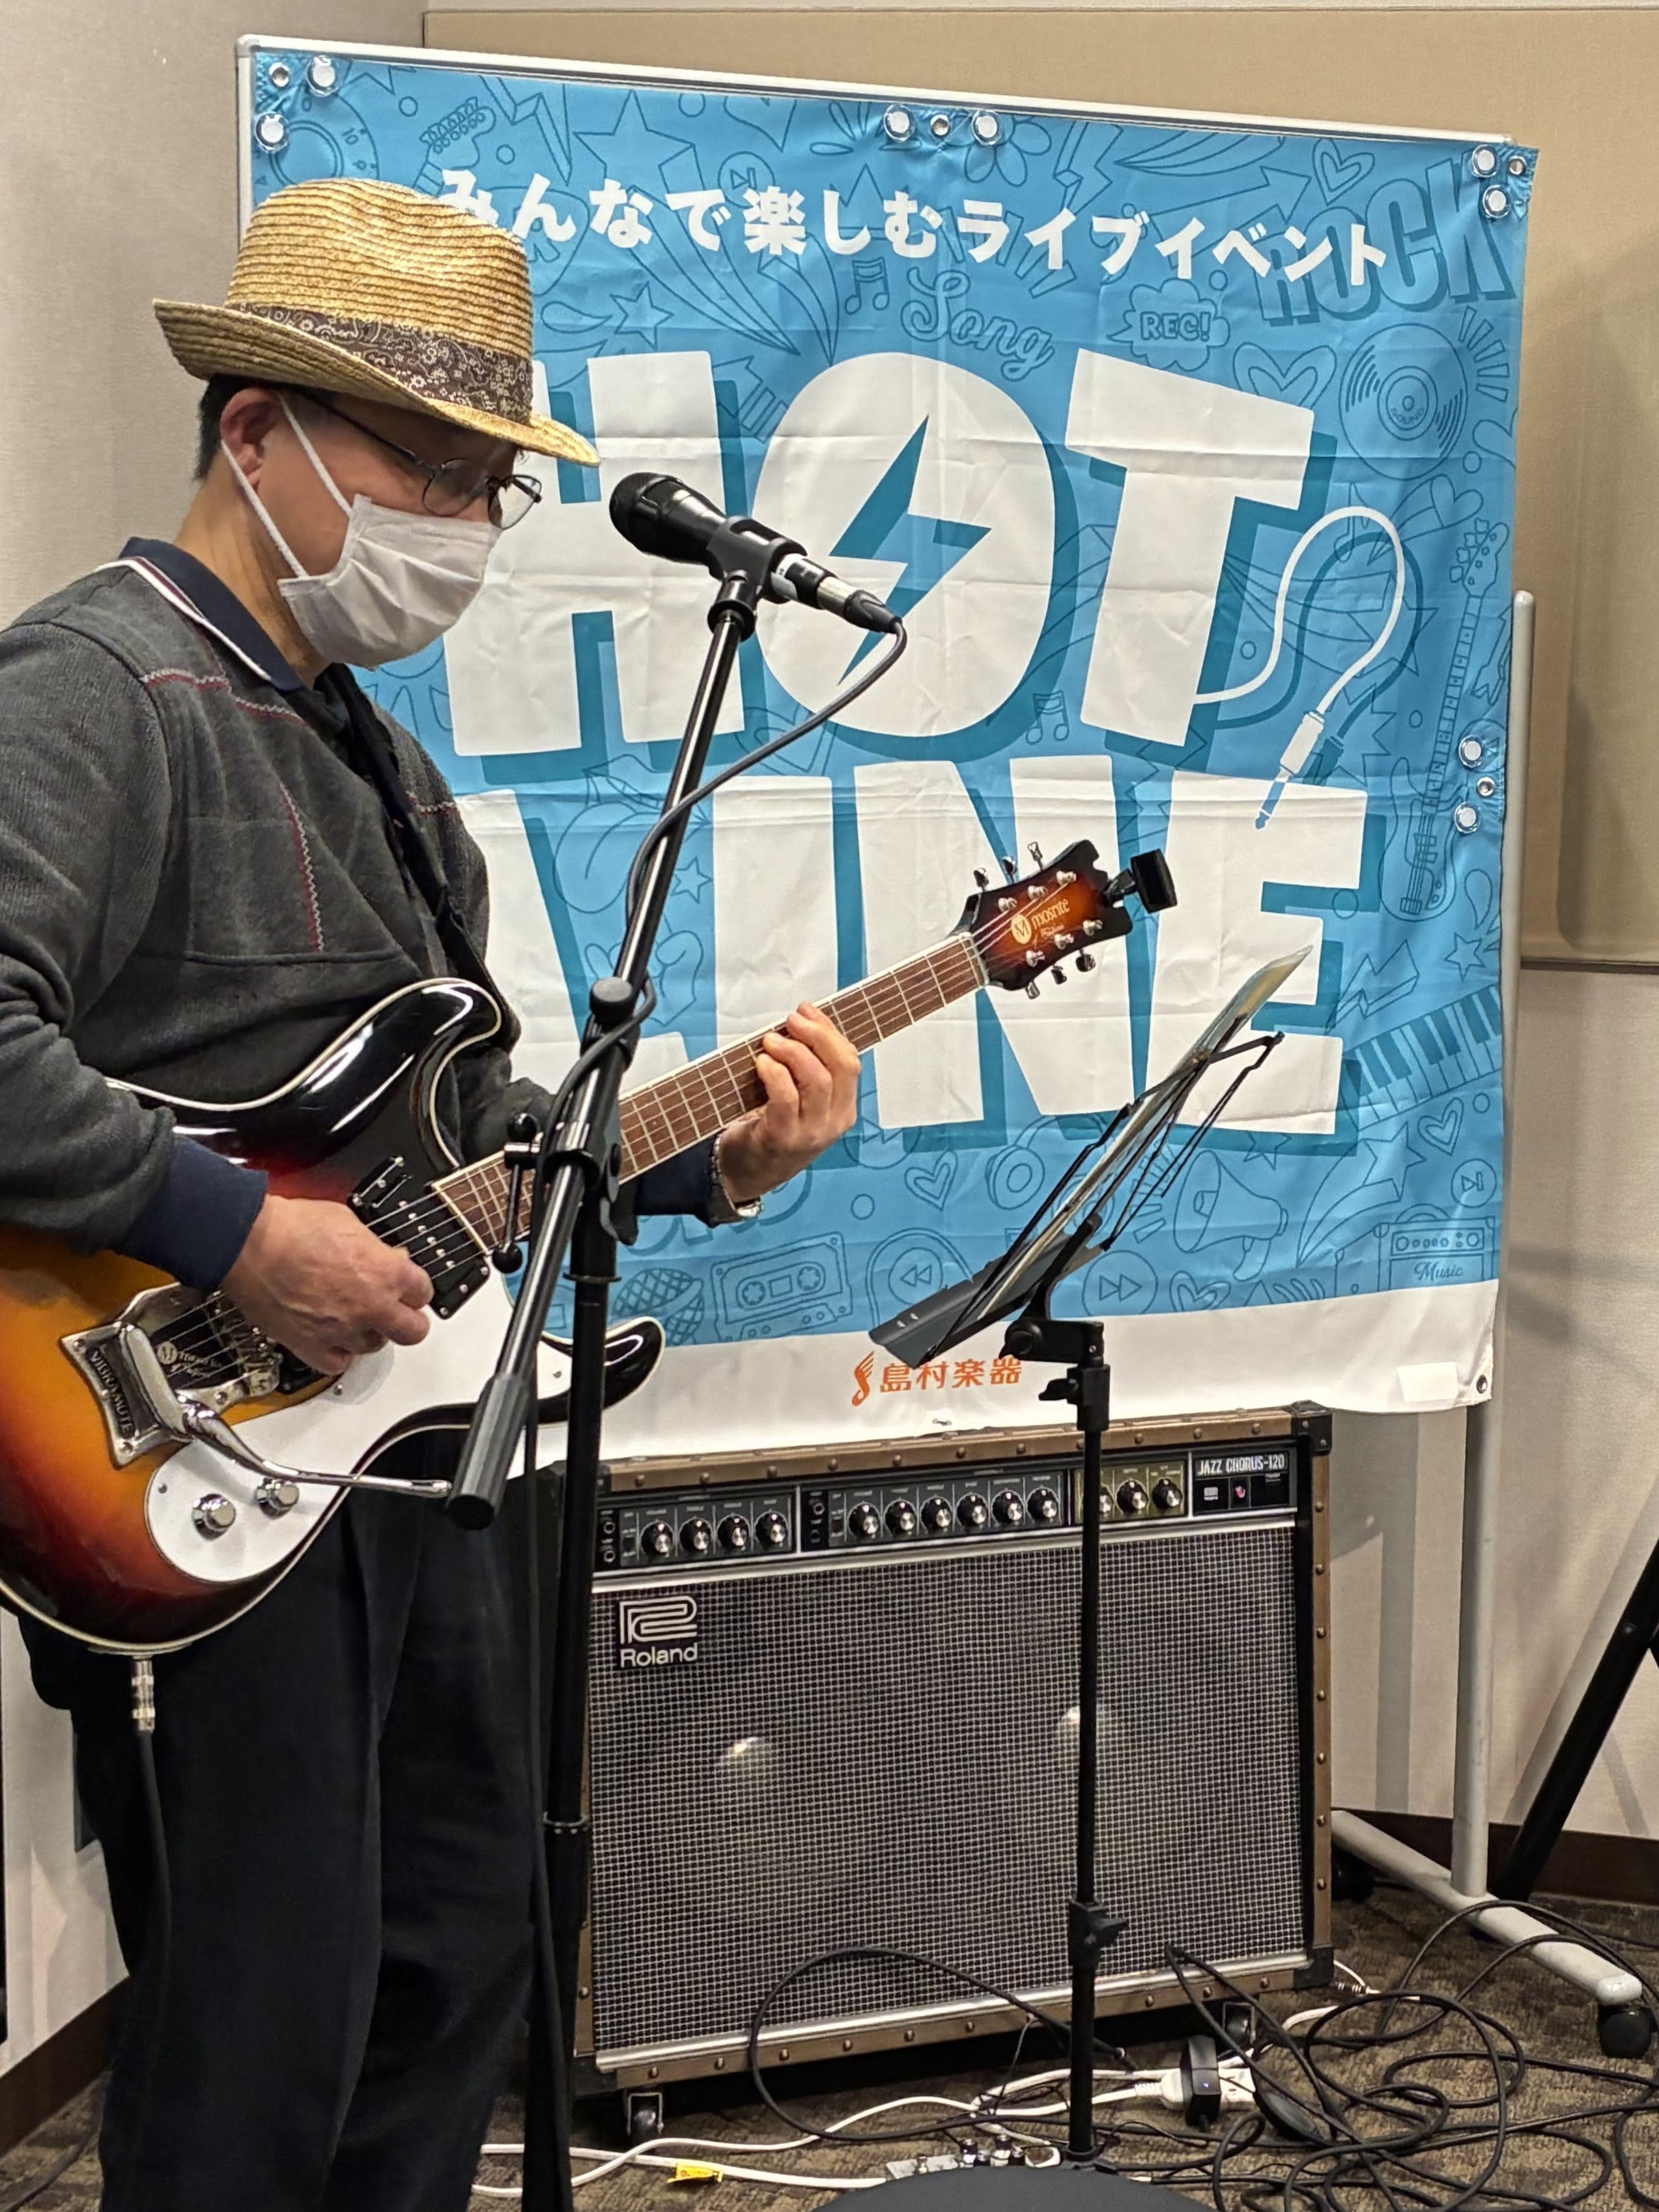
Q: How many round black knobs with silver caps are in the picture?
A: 13